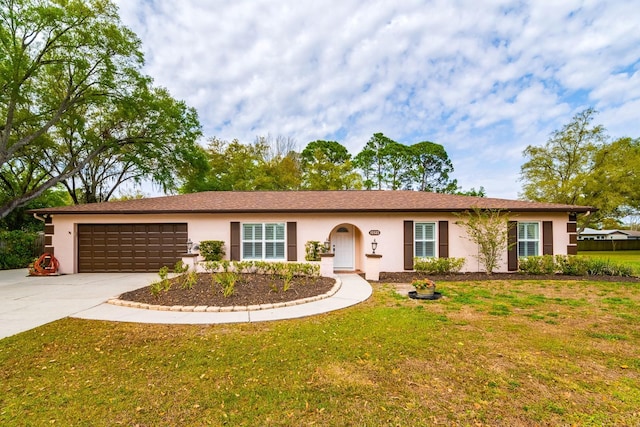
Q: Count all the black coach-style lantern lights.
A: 3